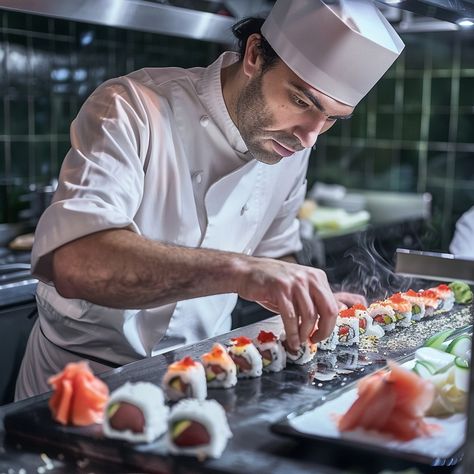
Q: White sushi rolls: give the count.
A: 2